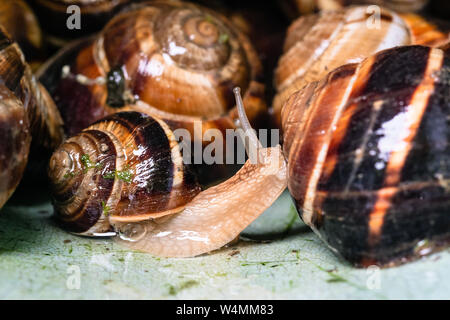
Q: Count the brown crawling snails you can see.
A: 1